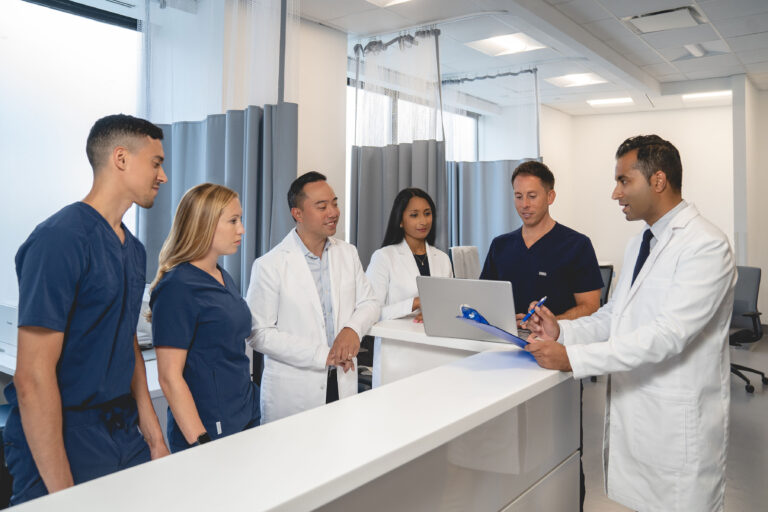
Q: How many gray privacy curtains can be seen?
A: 3